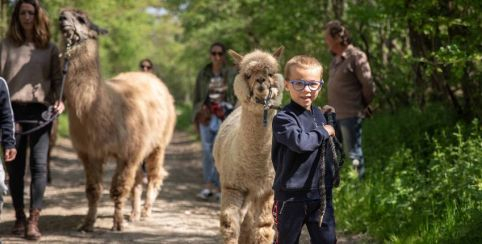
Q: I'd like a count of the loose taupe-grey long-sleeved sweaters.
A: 1